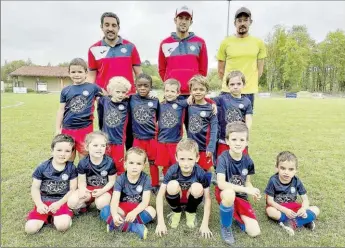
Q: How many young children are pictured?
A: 12